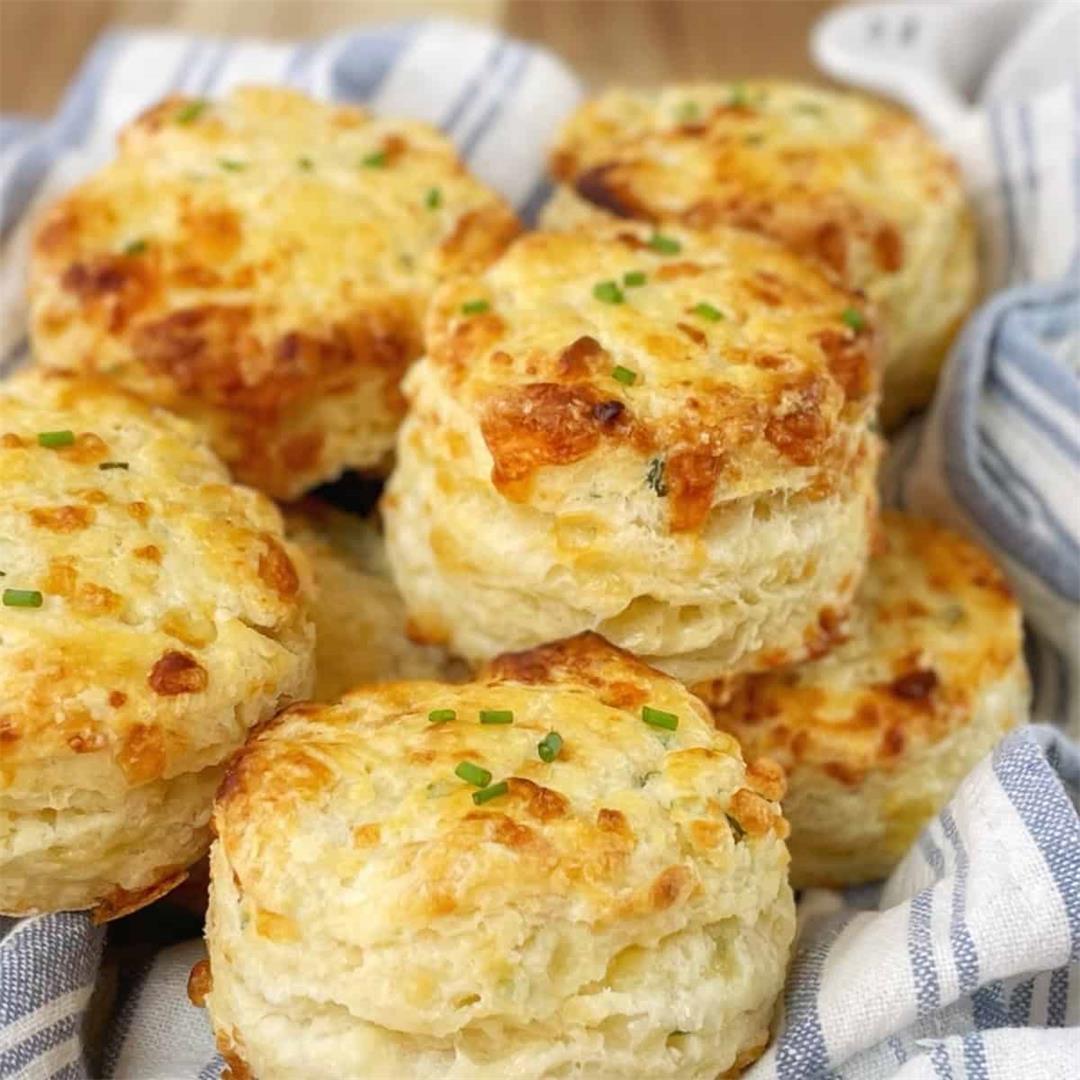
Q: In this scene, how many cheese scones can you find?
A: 7